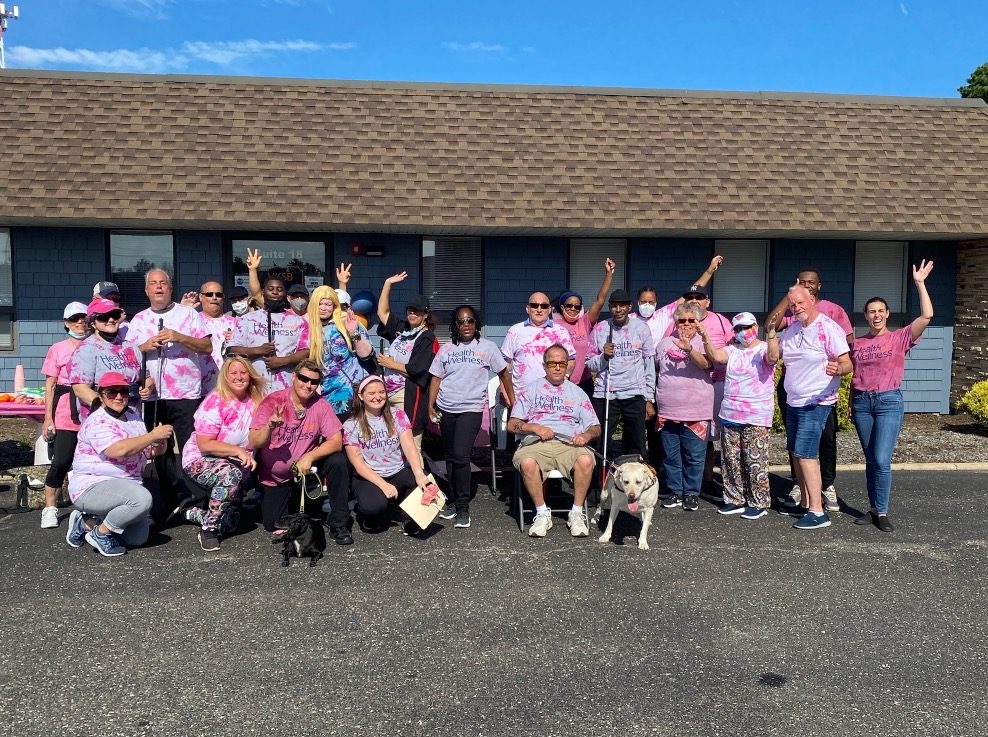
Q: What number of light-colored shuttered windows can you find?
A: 3